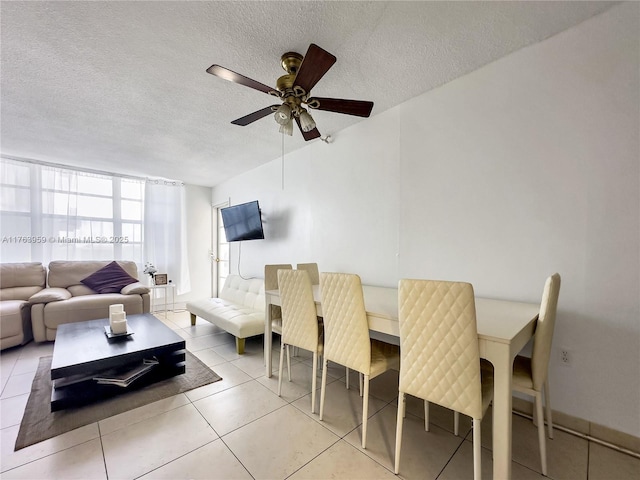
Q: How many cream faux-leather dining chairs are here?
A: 6